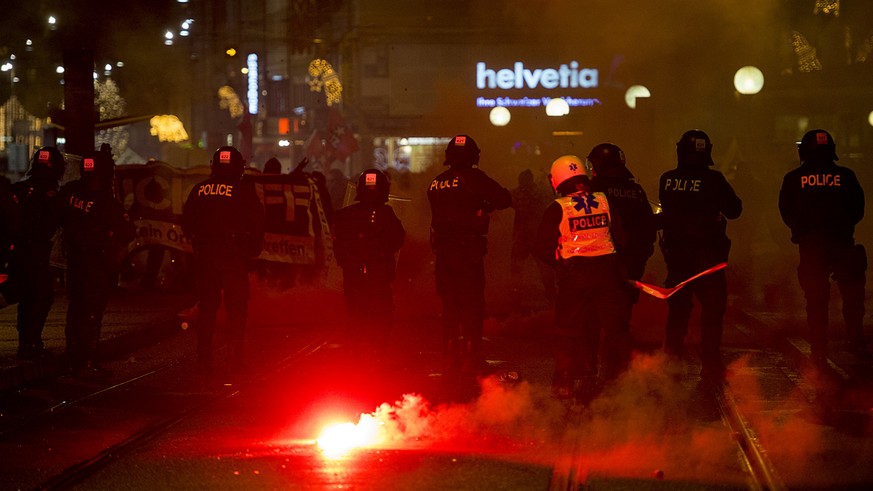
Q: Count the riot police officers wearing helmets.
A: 9